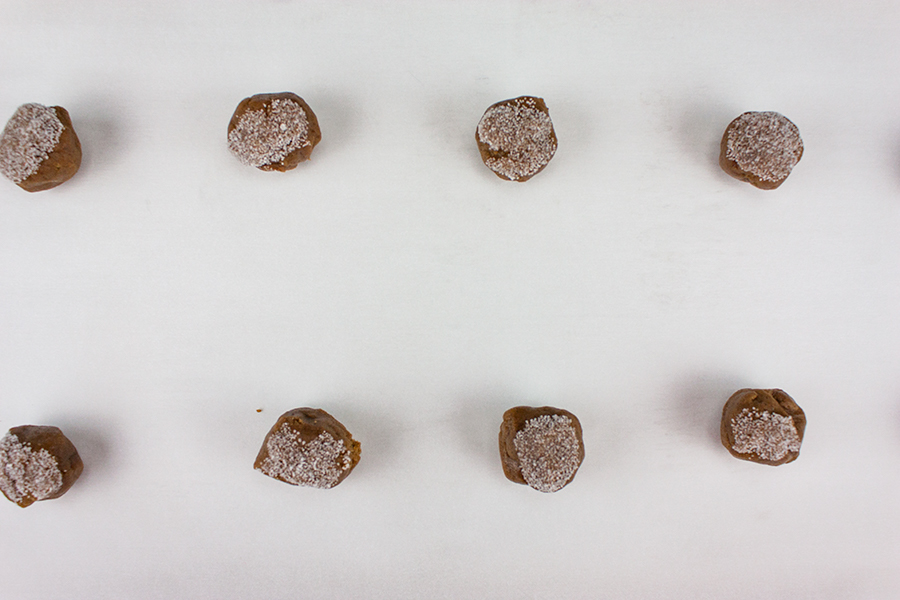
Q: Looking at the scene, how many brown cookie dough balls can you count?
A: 8